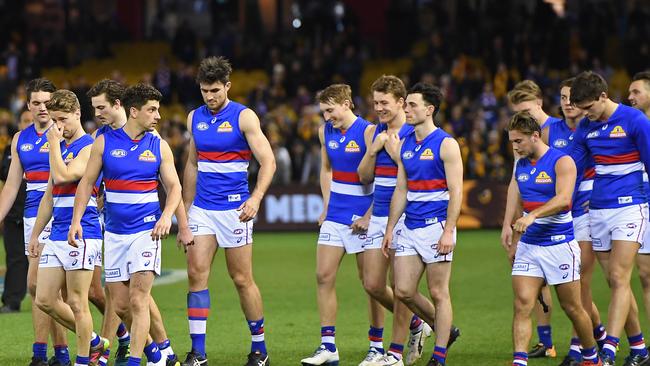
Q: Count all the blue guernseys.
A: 13